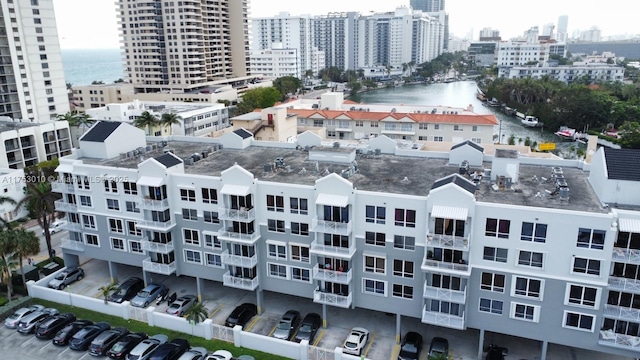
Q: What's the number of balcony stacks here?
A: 6